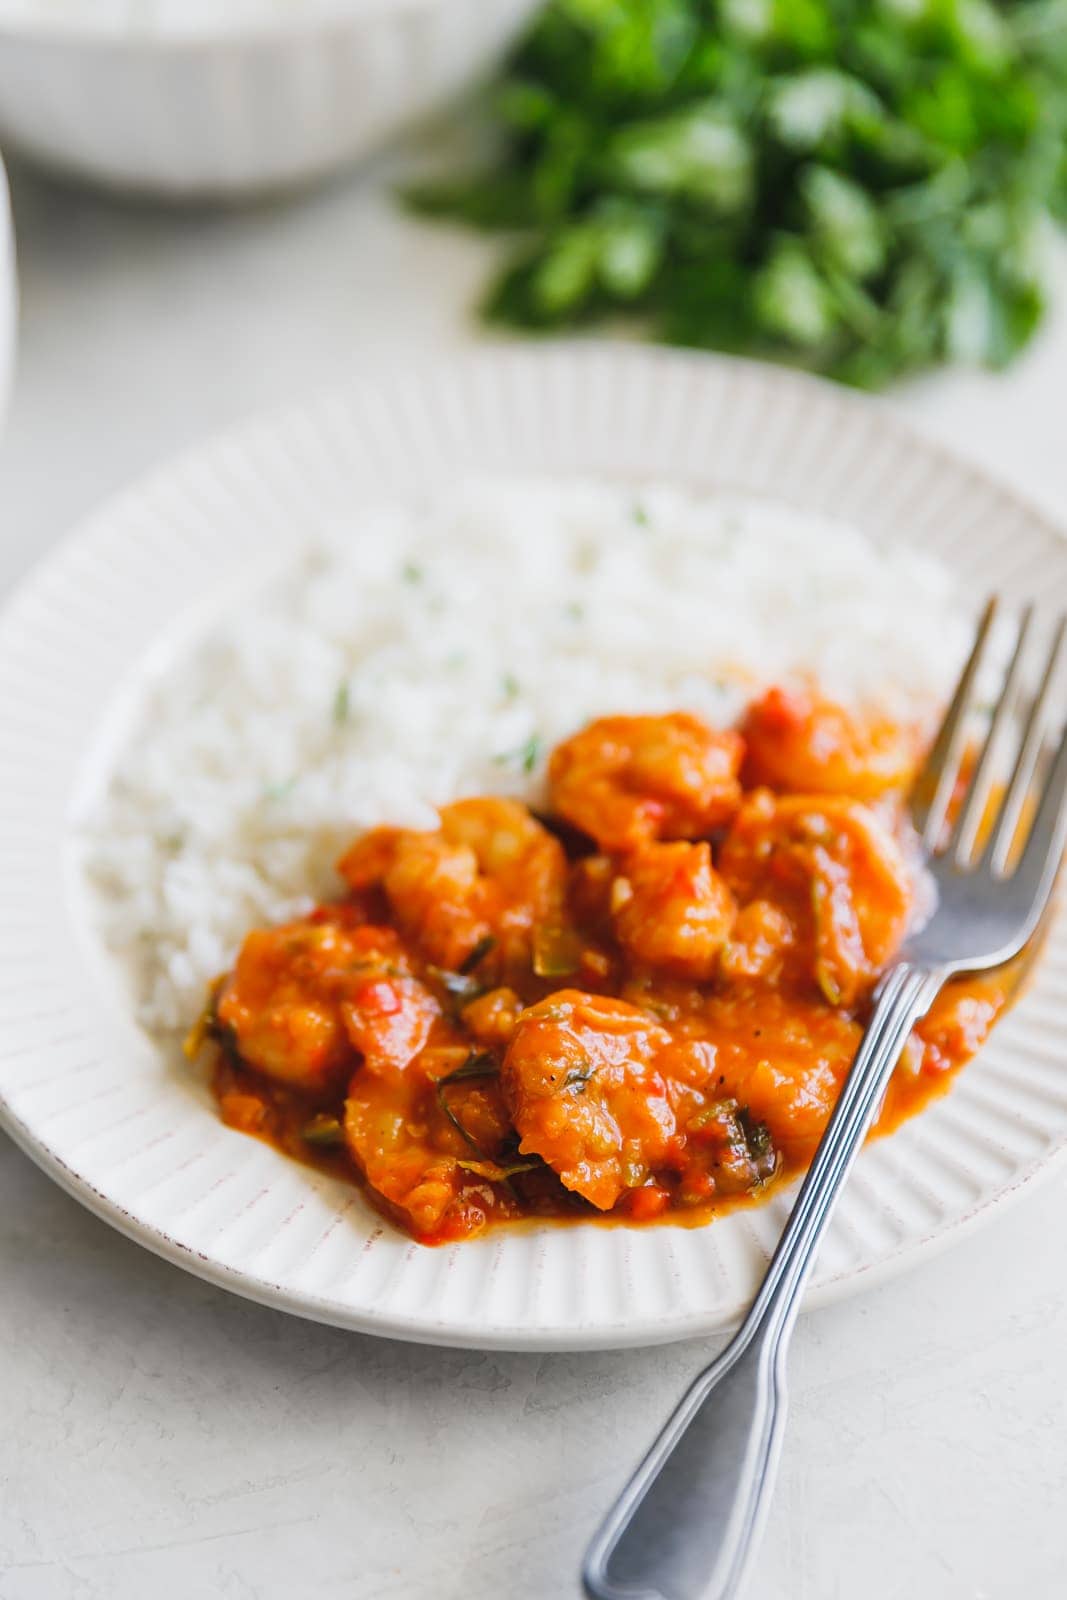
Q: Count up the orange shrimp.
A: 8